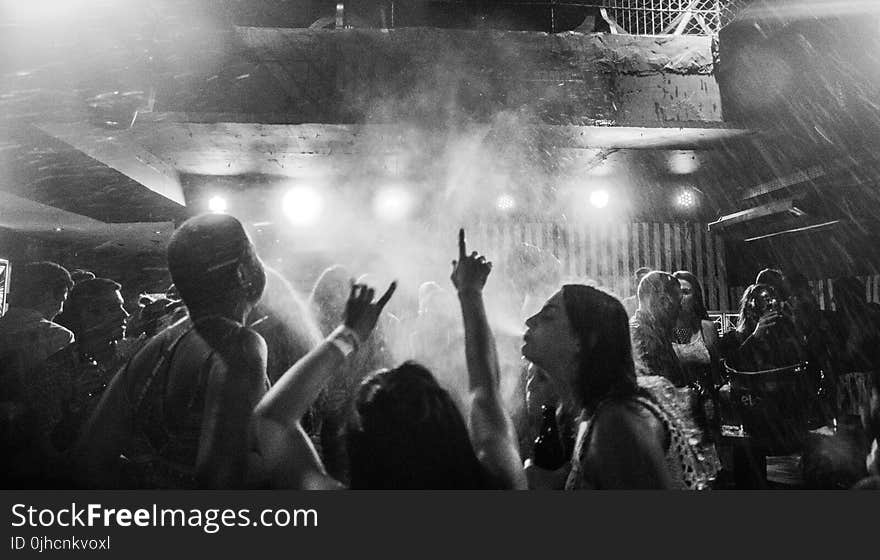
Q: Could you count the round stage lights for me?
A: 6